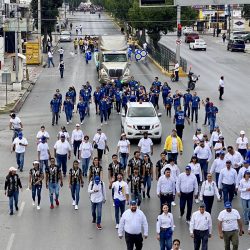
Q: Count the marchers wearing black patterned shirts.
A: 10